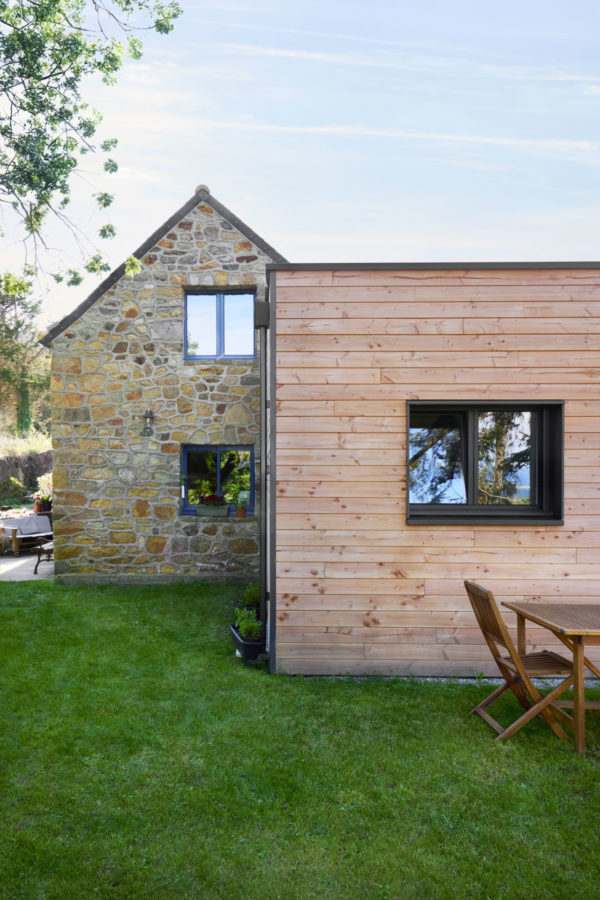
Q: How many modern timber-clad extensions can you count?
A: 1